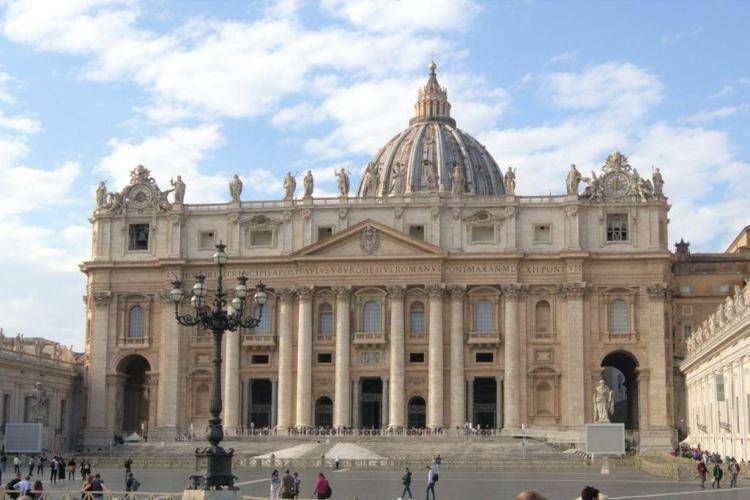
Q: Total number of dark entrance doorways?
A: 7